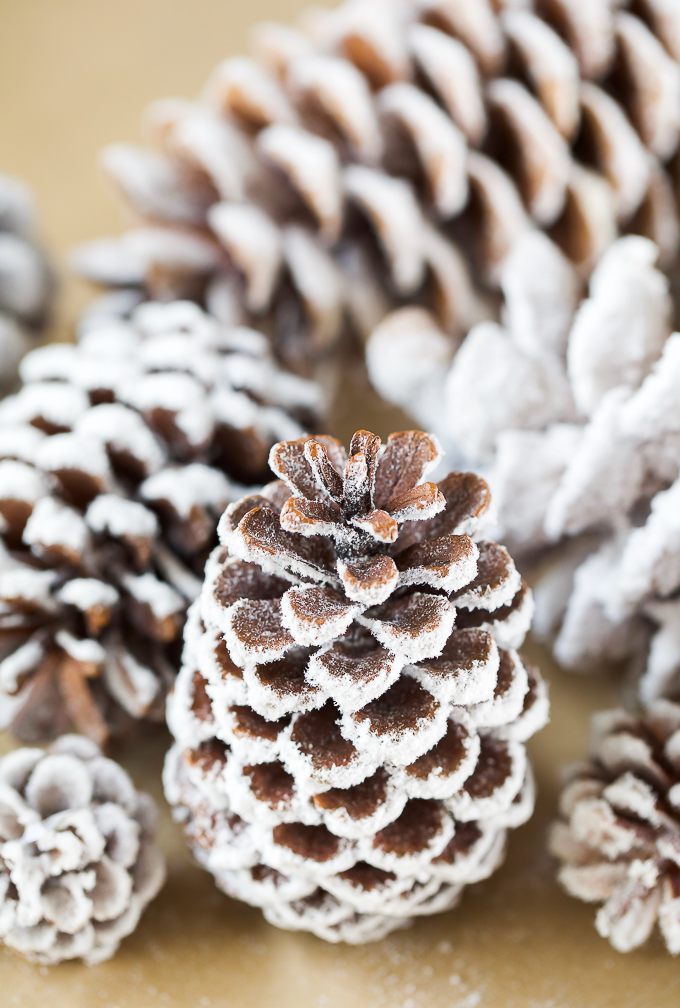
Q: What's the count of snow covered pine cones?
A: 7